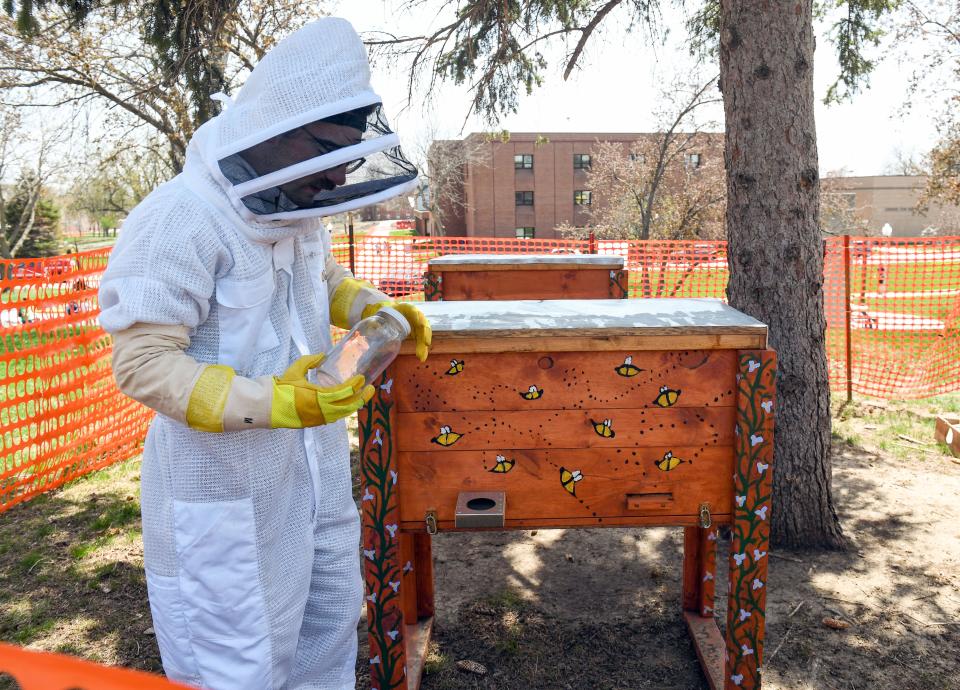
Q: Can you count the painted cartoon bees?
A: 9